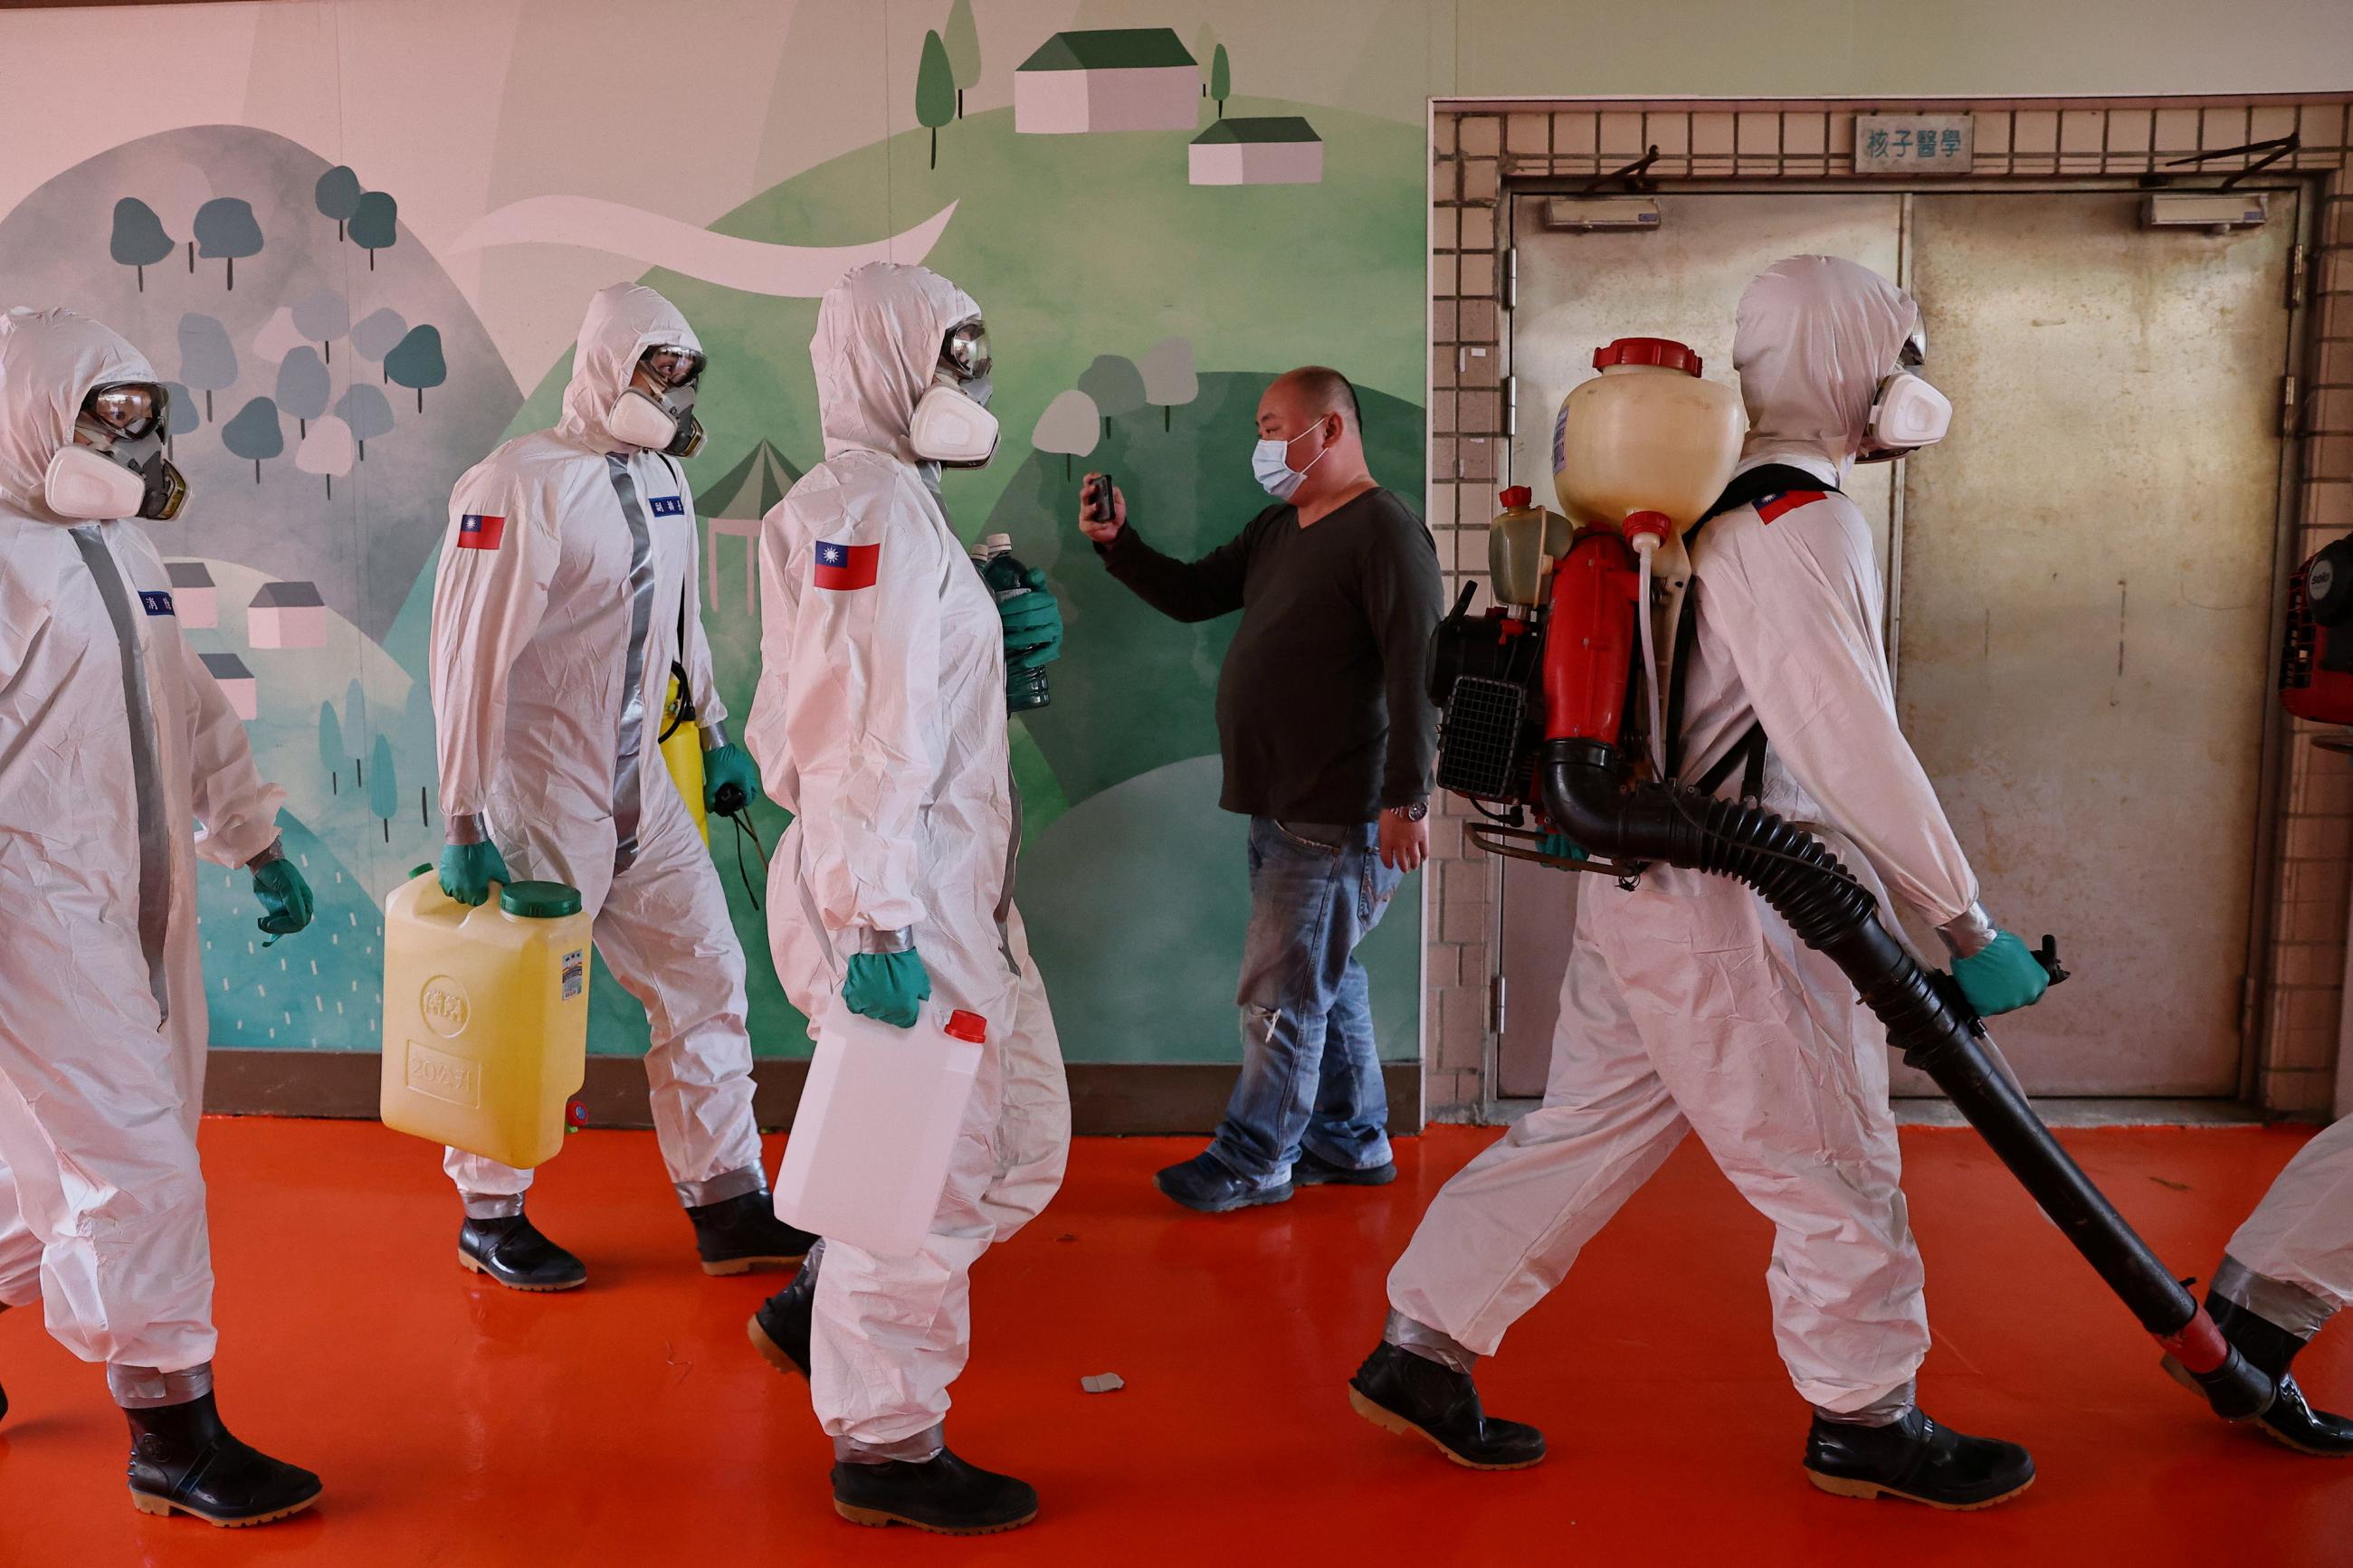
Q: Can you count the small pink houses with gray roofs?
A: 3